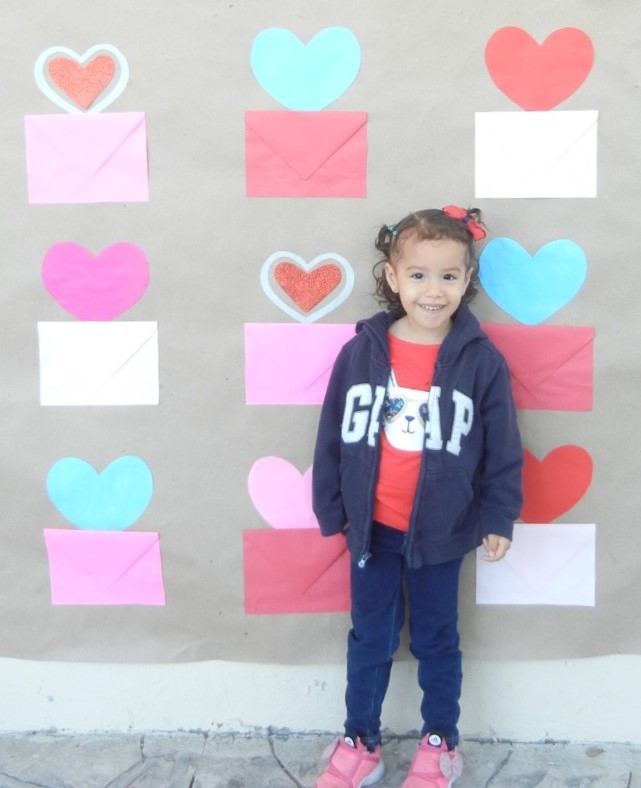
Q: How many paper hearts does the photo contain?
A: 9